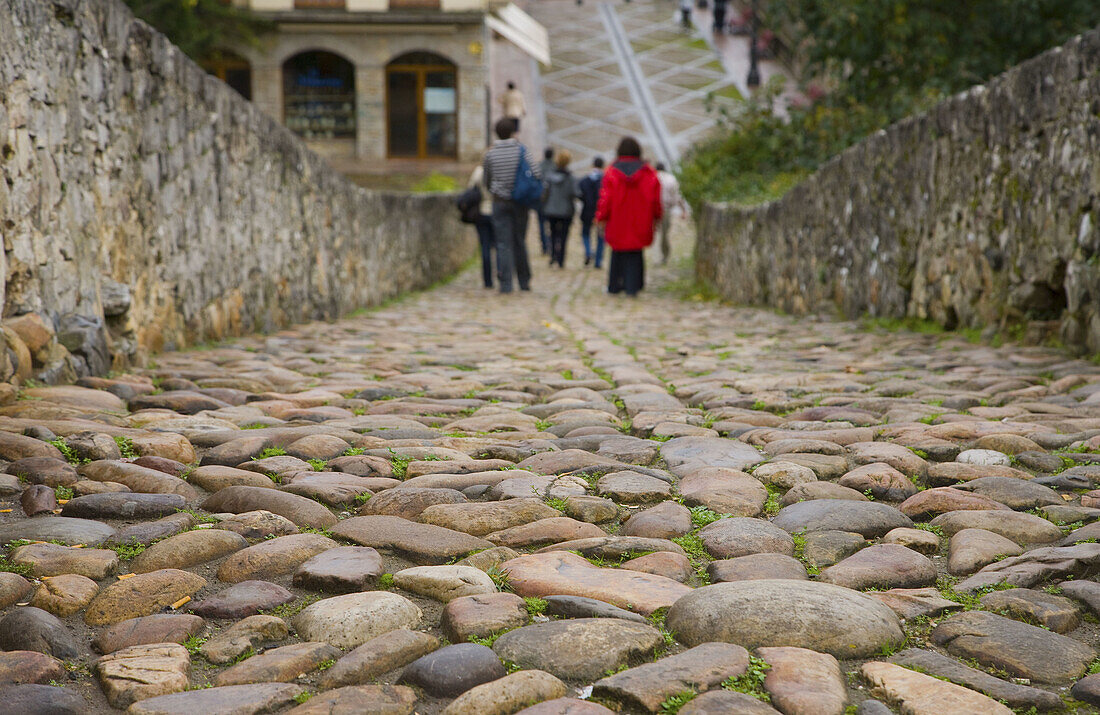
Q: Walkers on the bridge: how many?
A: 7